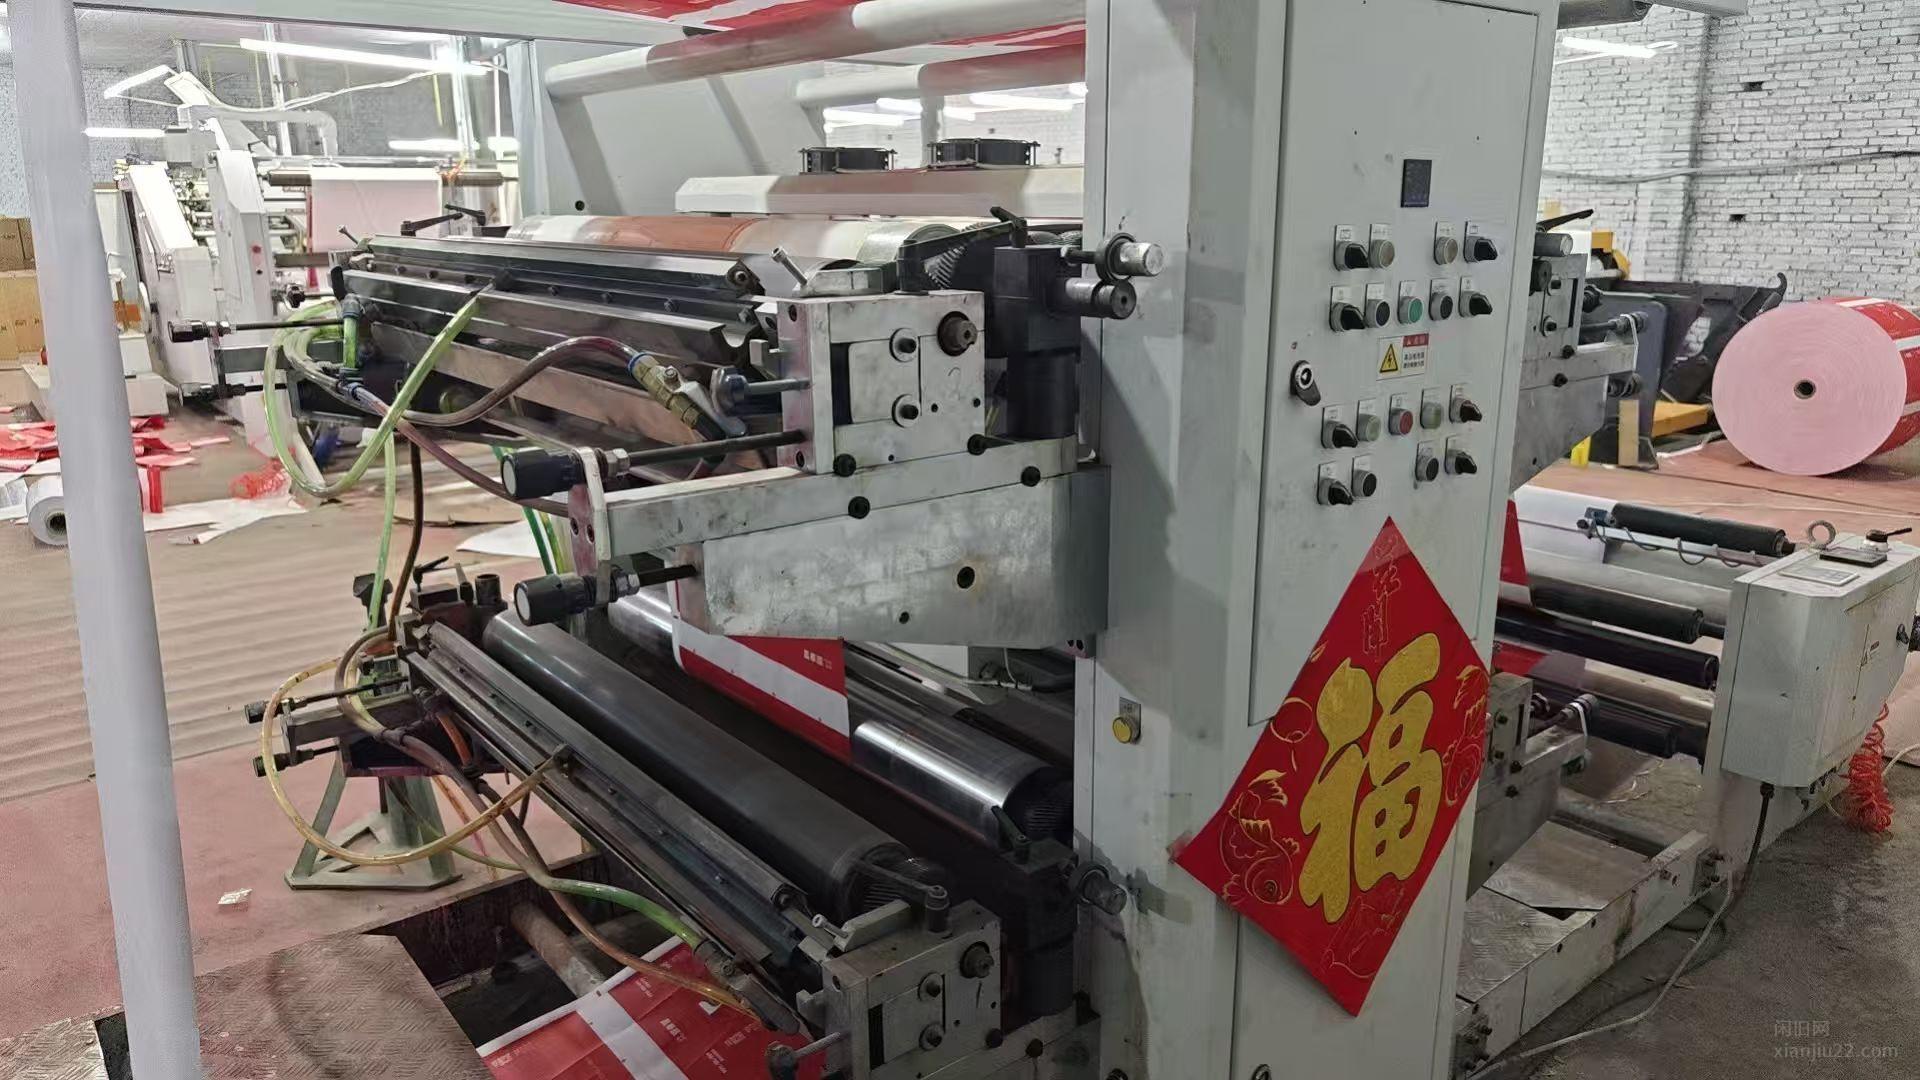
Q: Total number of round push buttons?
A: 11